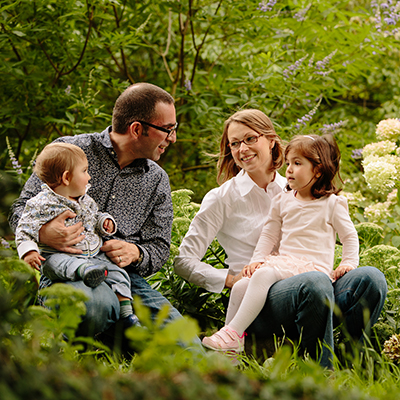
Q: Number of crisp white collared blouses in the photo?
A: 1